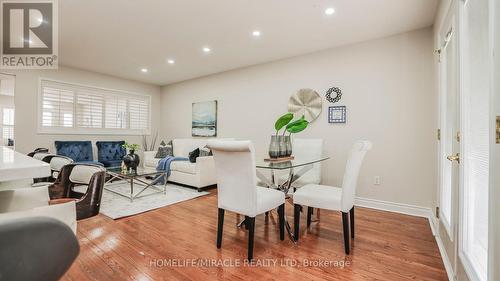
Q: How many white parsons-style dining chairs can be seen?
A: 3